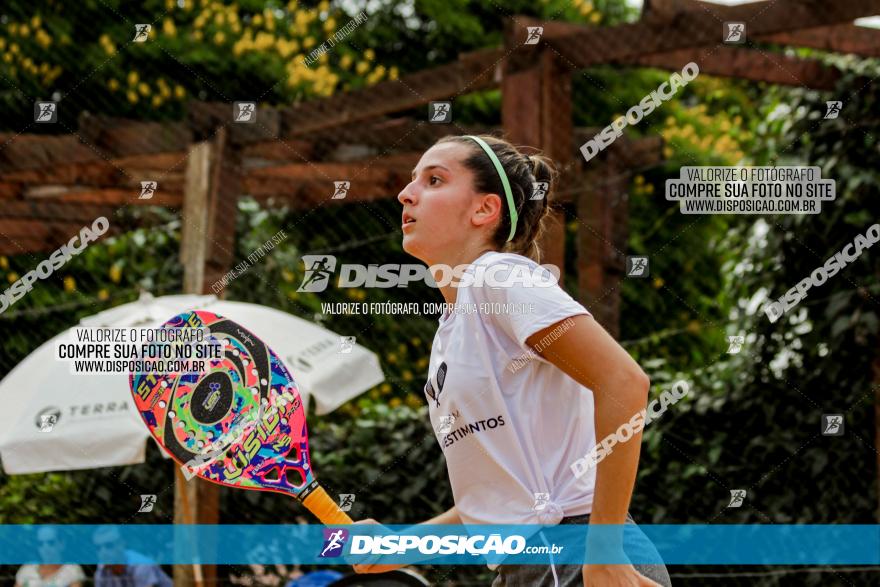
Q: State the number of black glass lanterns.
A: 0